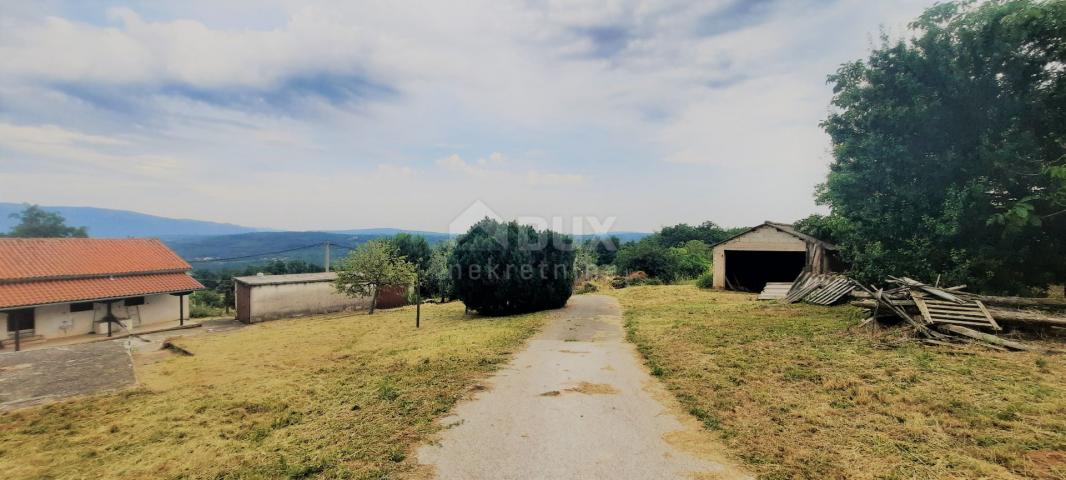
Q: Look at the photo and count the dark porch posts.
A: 3